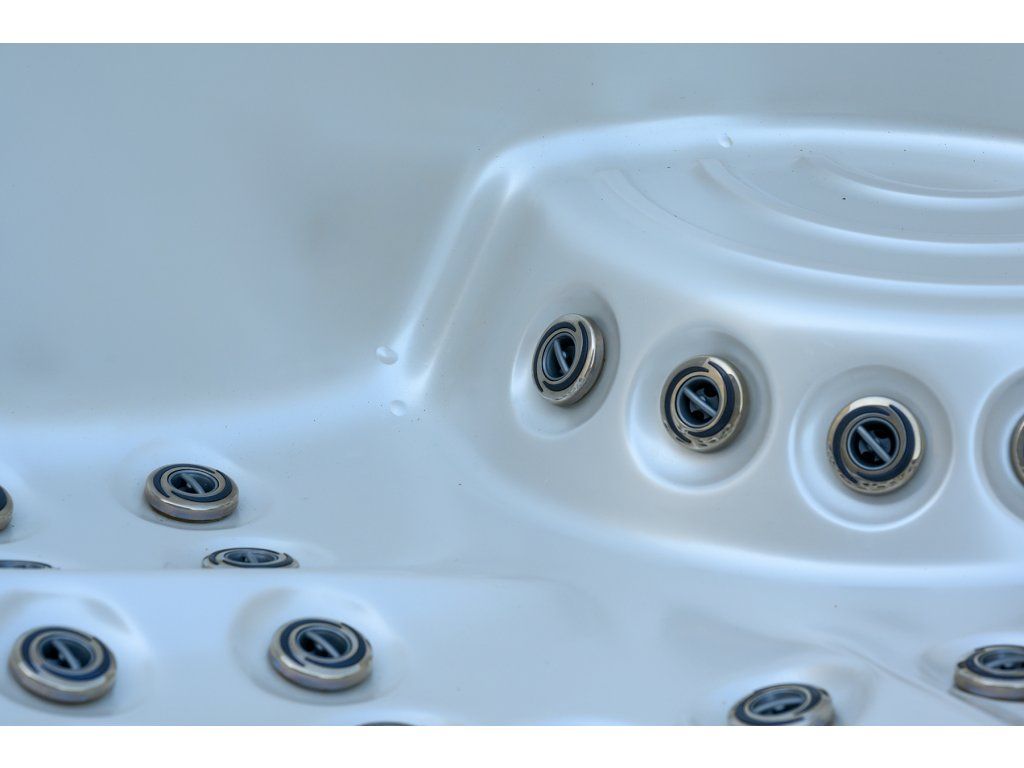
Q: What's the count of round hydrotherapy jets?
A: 13